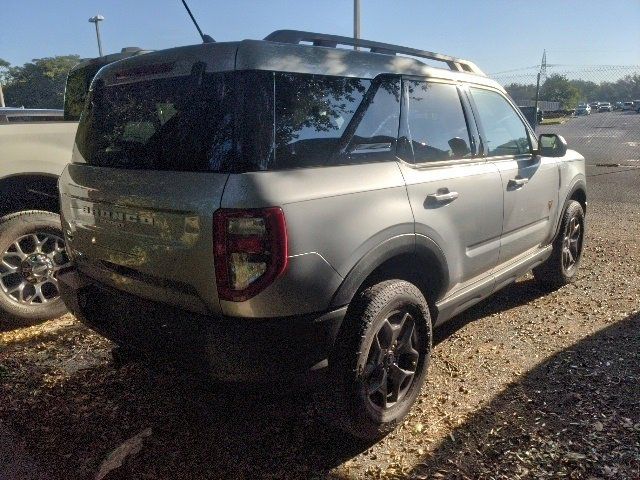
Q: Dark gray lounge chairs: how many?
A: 0